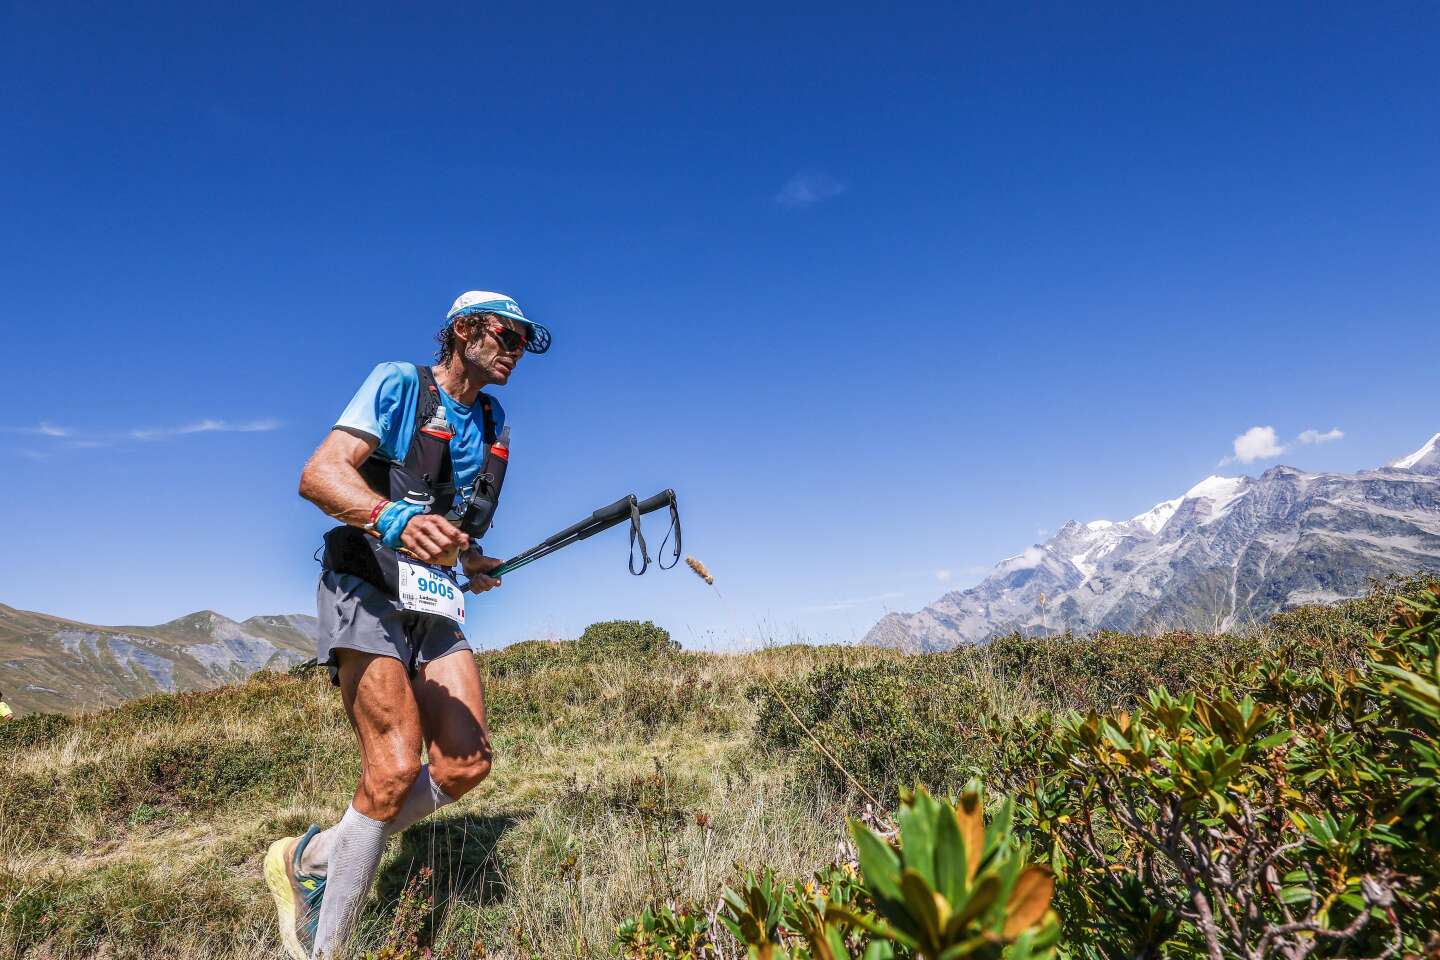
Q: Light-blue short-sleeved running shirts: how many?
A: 1